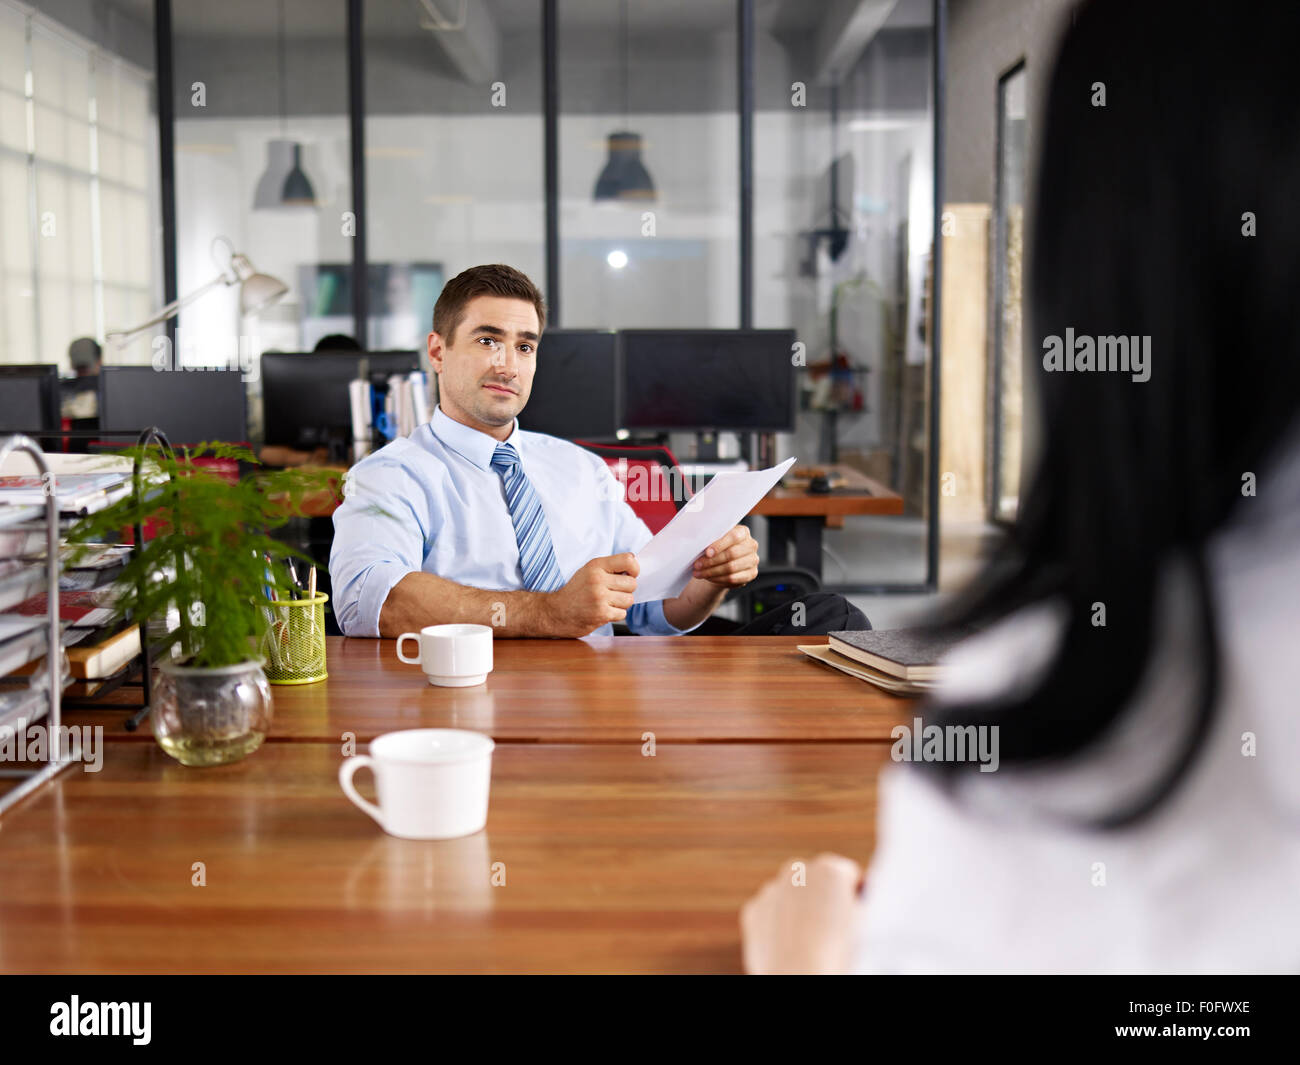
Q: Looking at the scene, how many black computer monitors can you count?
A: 5